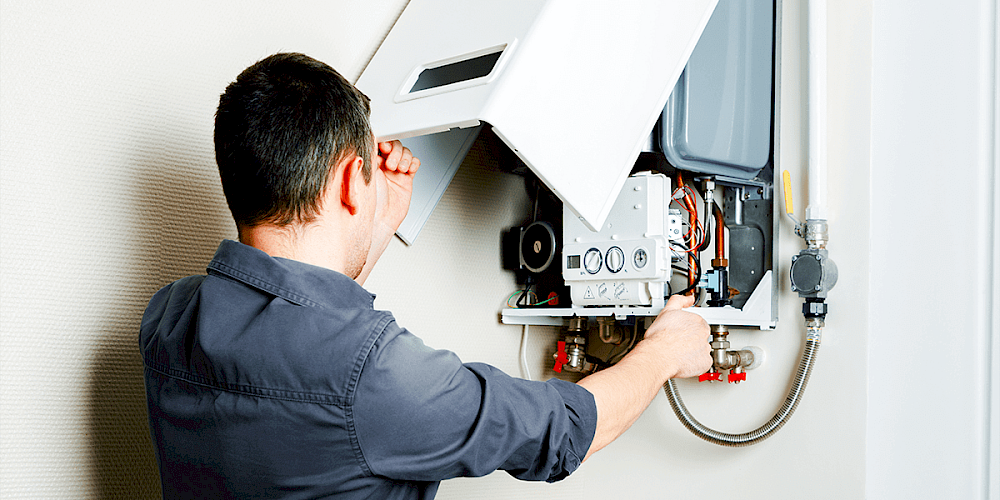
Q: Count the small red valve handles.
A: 3